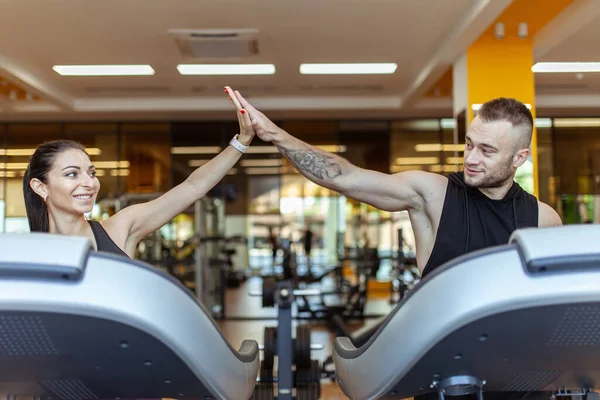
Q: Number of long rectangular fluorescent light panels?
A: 4